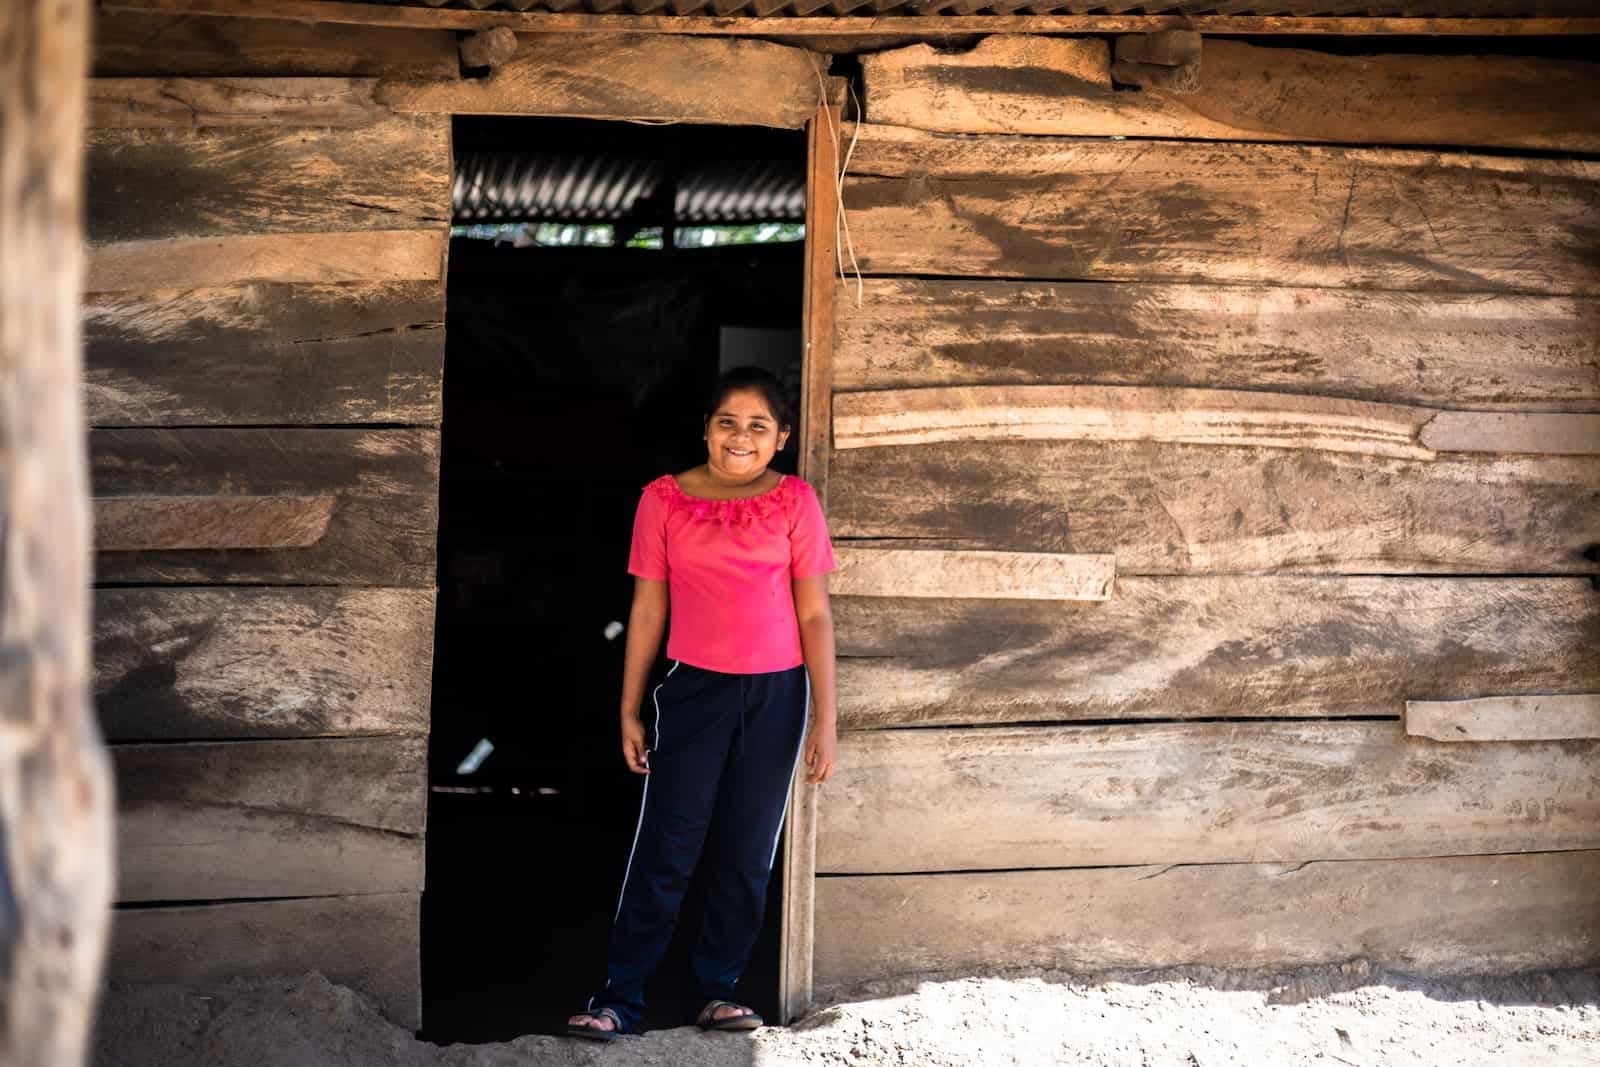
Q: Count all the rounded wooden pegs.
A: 2